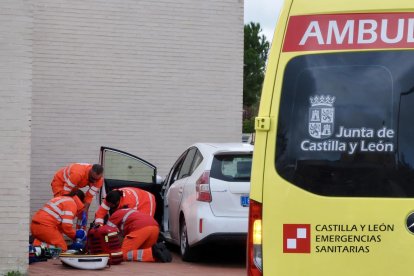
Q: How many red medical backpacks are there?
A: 1